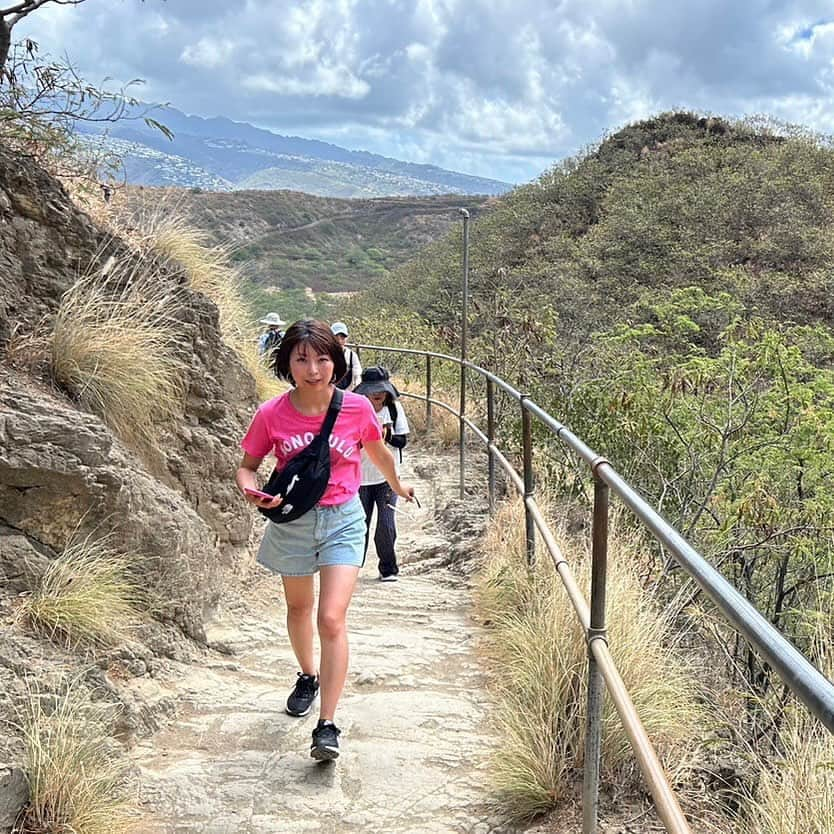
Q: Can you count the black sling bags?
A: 1